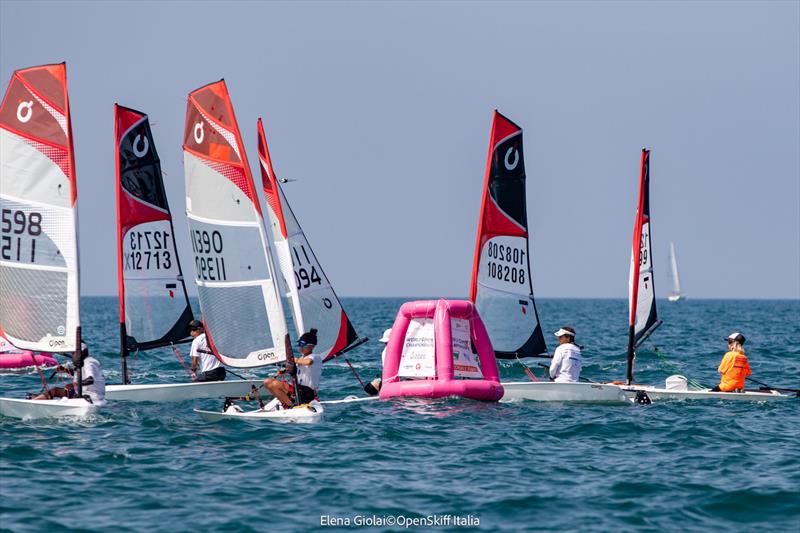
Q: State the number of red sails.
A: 6